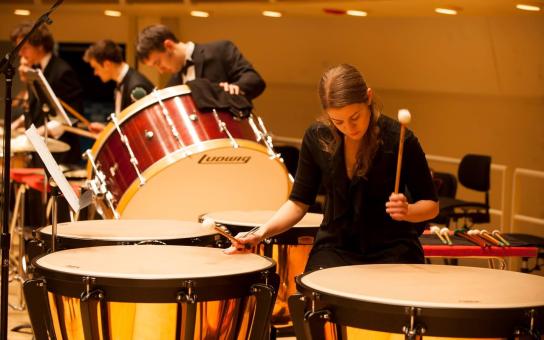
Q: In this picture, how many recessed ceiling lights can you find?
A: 7